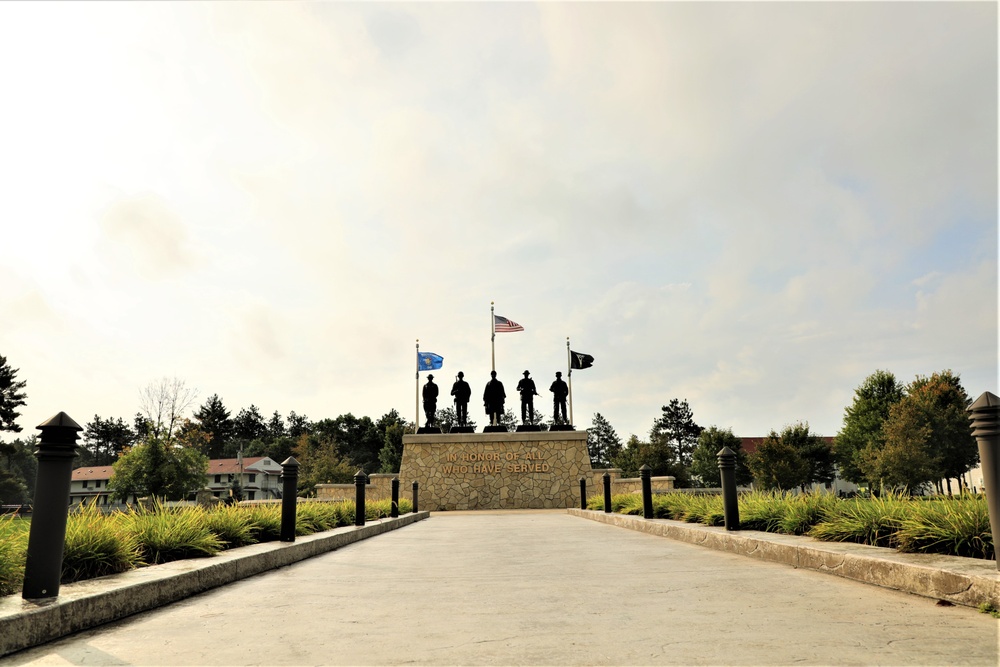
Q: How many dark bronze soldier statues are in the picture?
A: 5